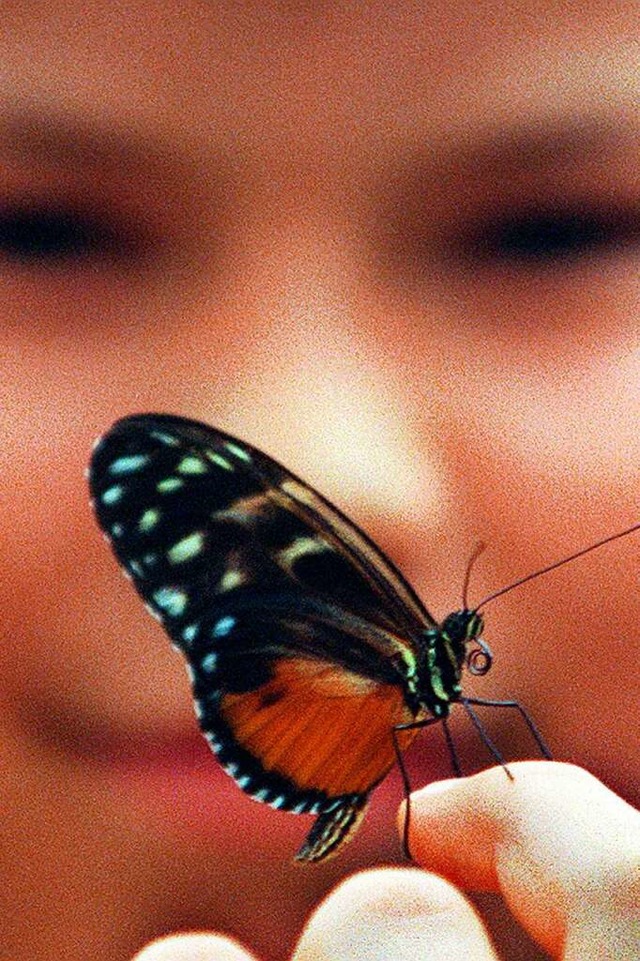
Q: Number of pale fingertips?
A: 3